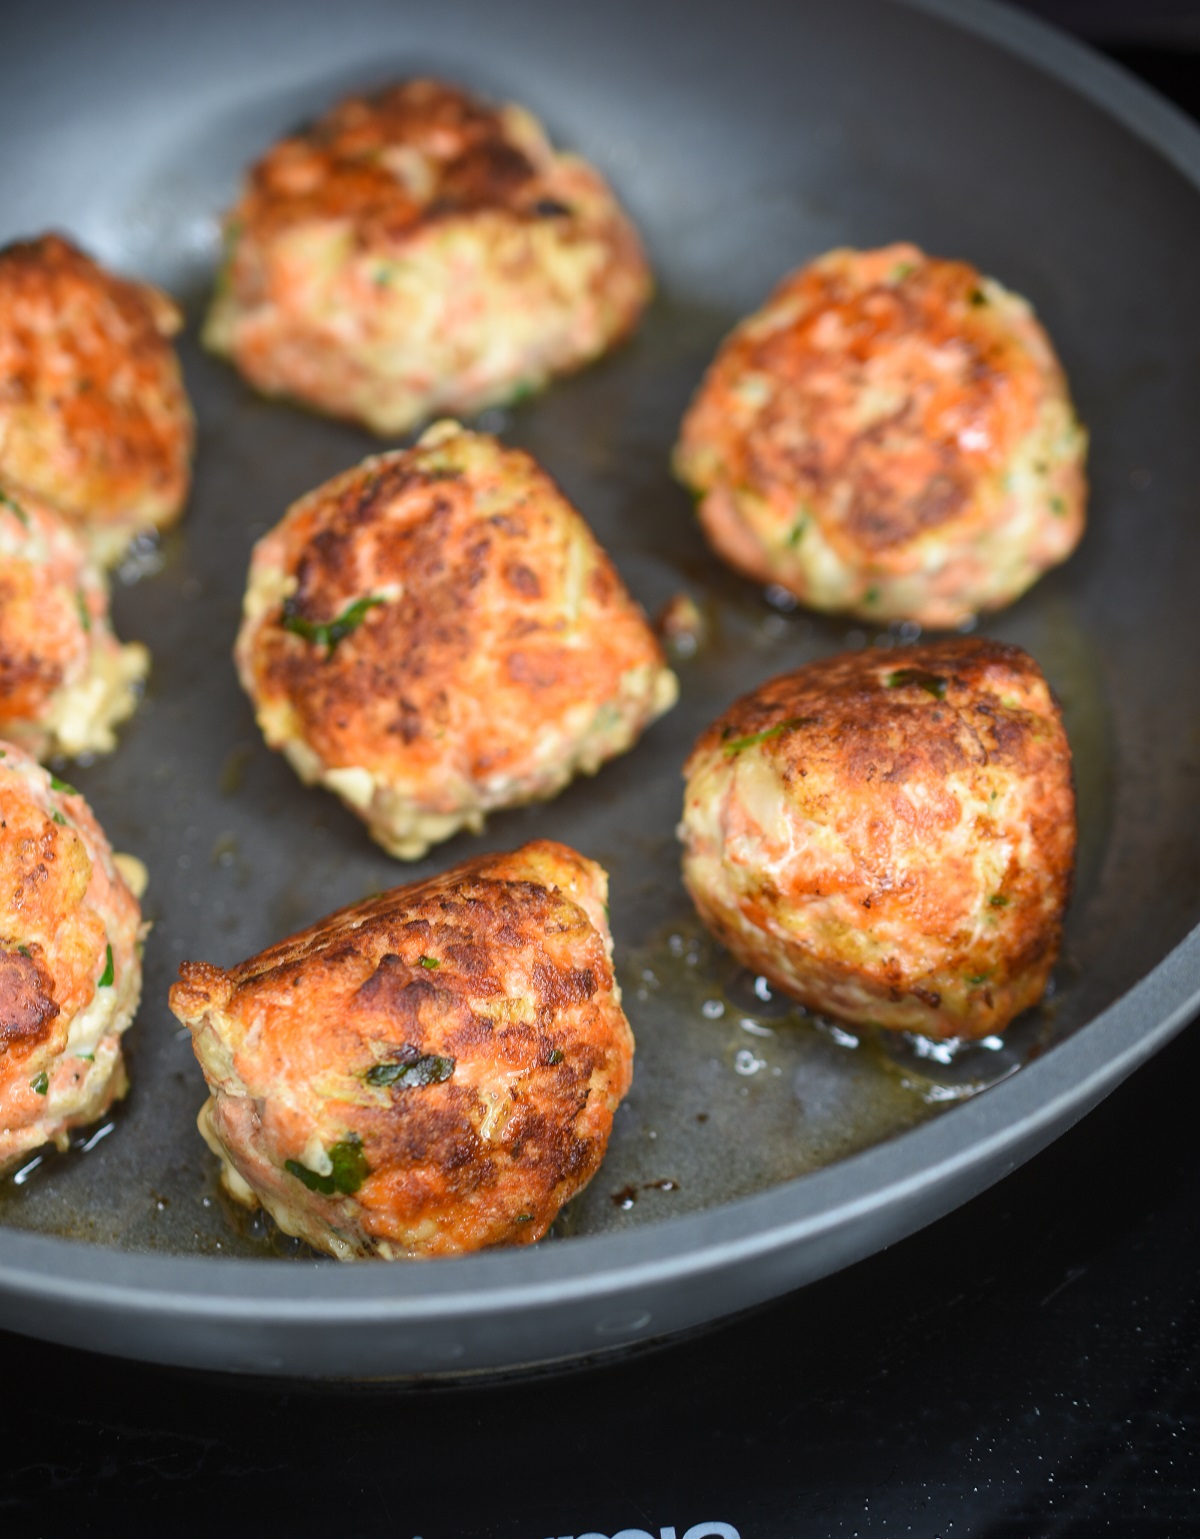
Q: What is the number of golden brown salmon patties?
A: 8